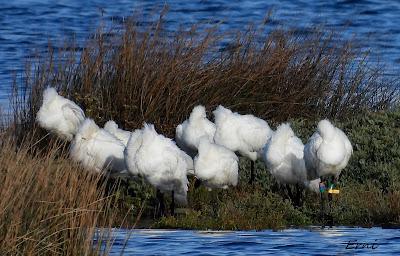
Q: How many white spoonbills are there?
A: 9